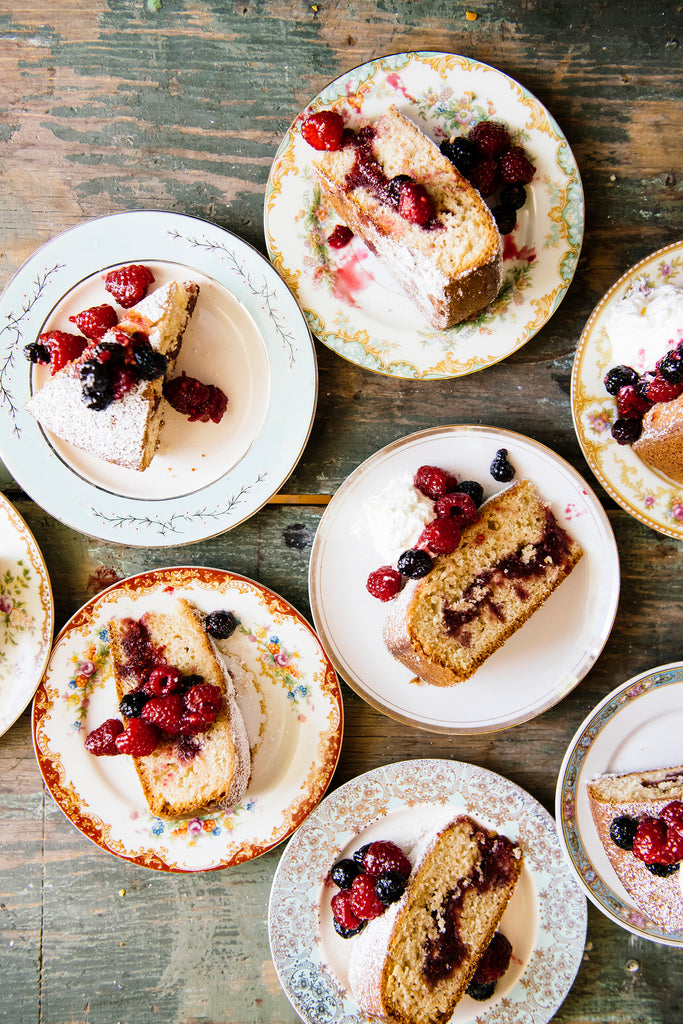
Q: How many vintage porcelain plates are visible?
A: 8